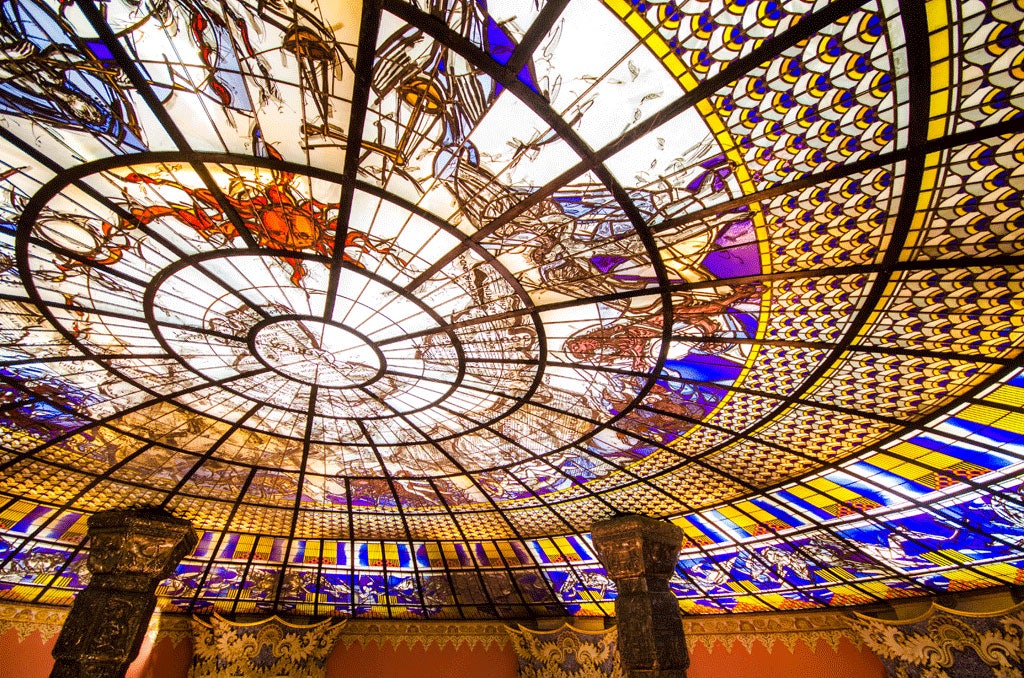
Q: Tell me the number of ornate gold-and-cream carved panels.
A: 3